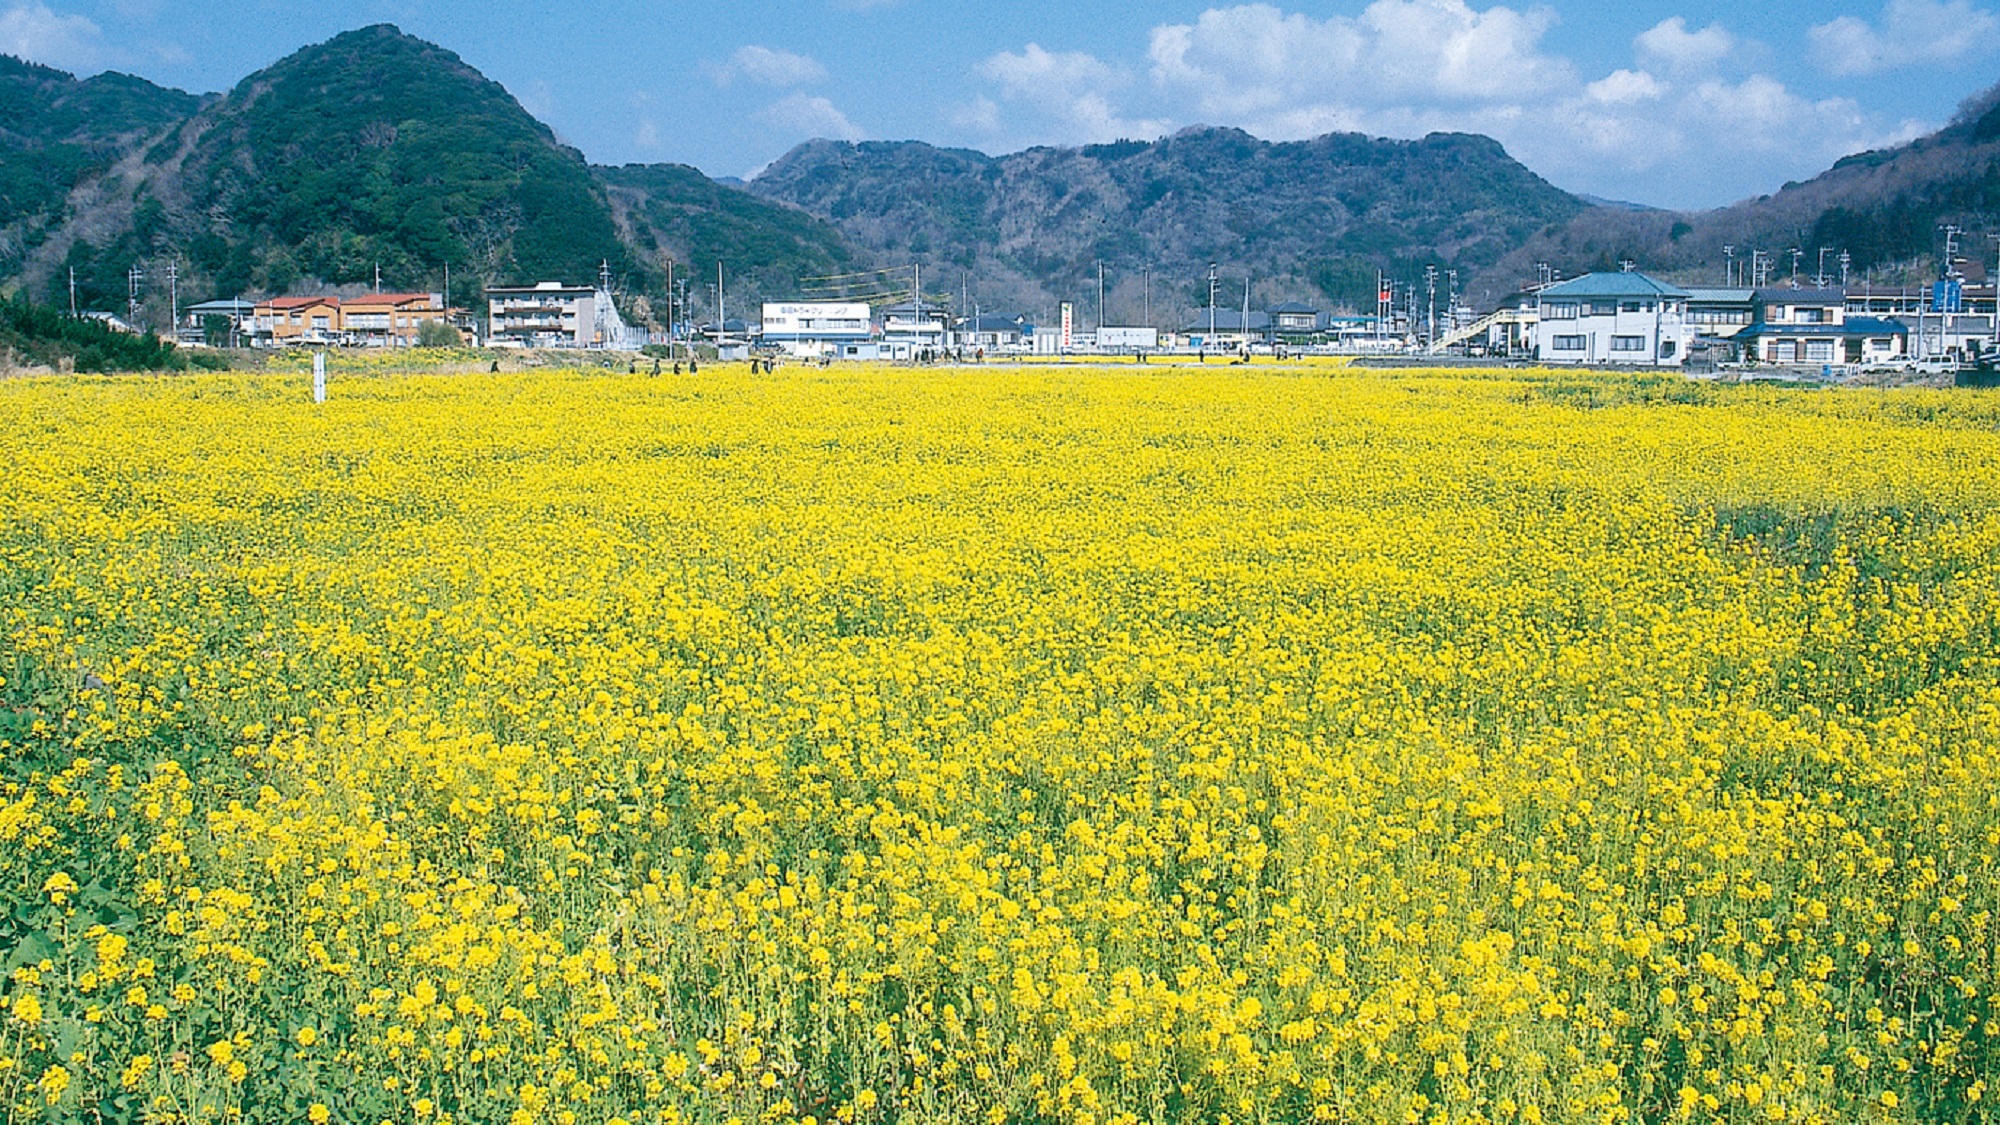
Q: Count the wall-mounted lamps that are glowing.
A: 0